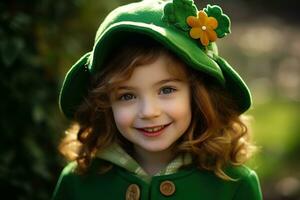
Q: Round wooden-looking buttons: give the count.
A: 2